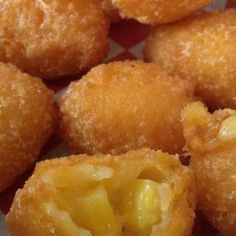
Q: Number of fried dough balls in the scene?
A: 7